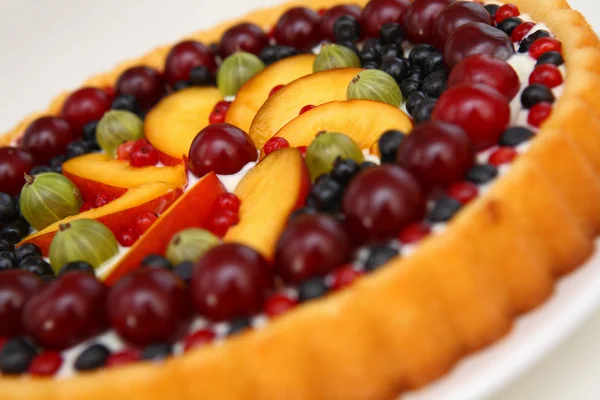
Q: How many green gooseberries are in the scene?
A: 8